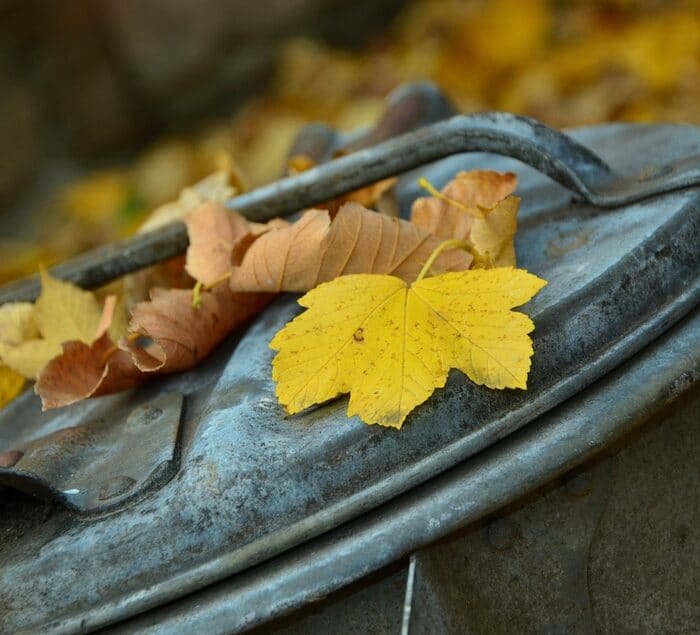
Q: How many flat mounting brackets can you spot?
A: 1